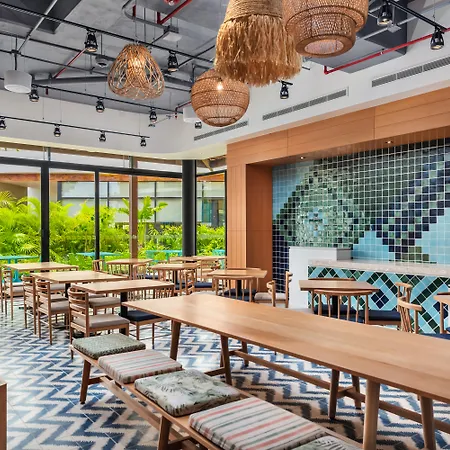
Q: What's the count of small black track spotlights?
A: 13